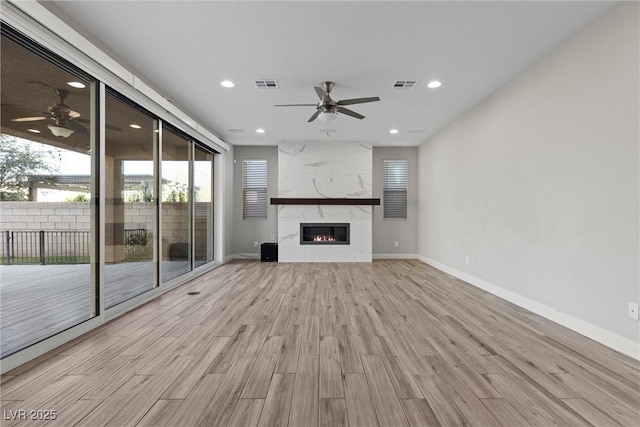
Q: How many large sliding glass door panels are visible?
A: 4